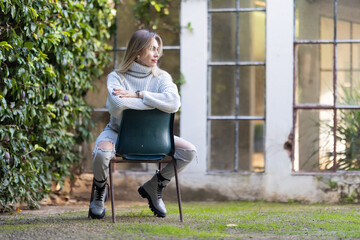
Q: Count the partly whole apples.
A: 0